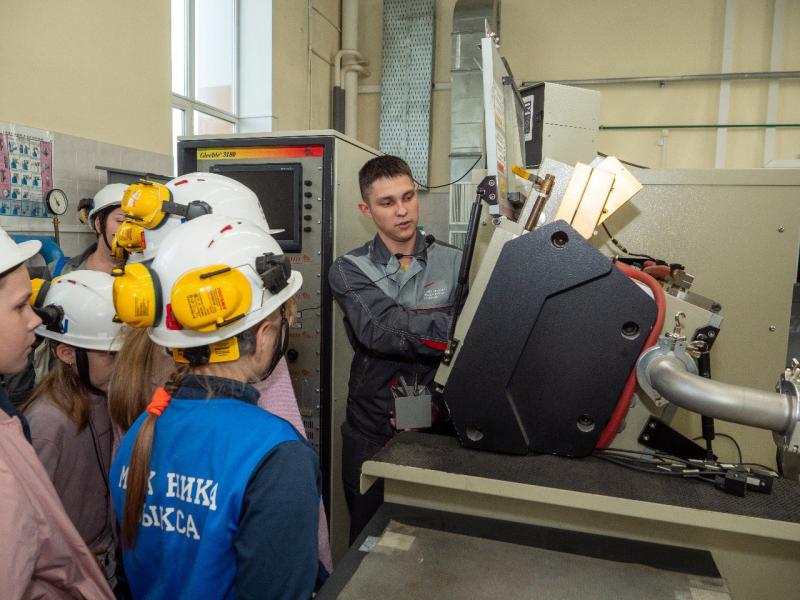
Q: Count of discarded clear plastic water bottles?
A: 0